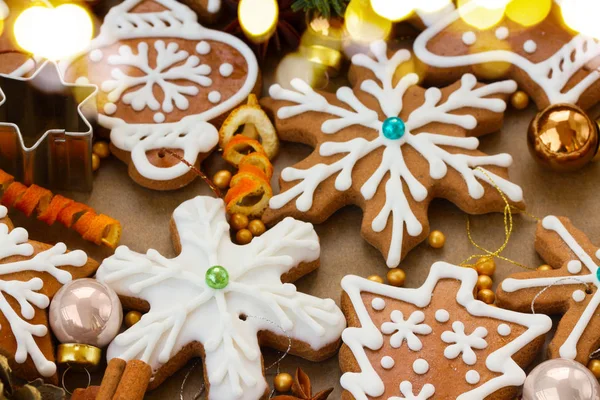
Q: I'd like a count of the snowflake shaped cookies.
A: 4